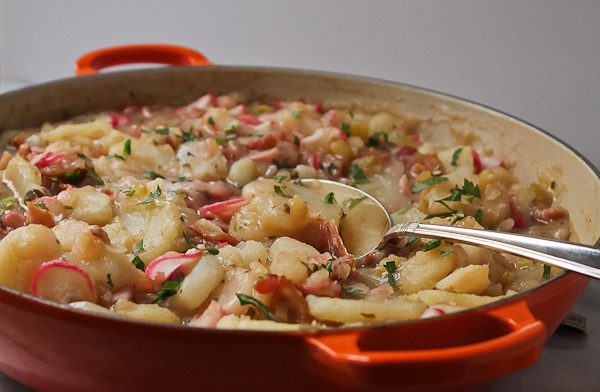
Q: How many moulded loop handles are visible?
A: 2